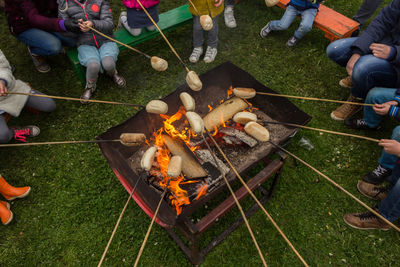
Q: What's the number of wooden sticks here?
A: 12